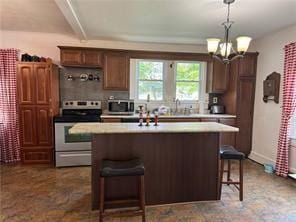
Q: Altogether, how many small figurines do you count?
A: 3